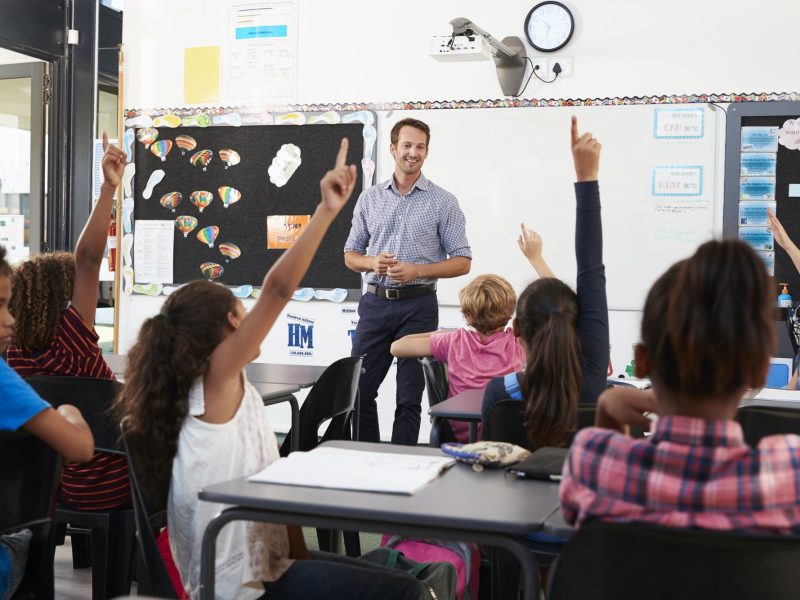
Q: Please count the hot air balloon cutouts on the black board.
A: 12